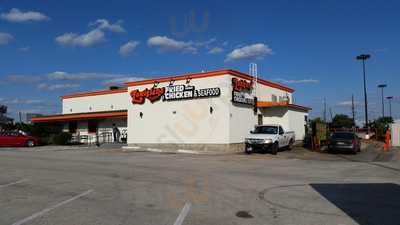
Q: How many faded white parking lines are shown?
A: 3